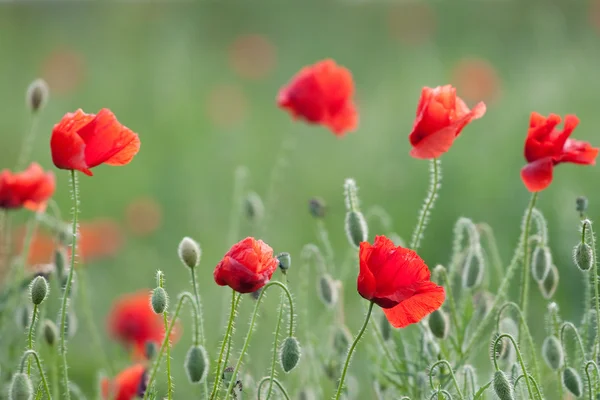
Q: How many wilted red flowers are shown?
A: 0